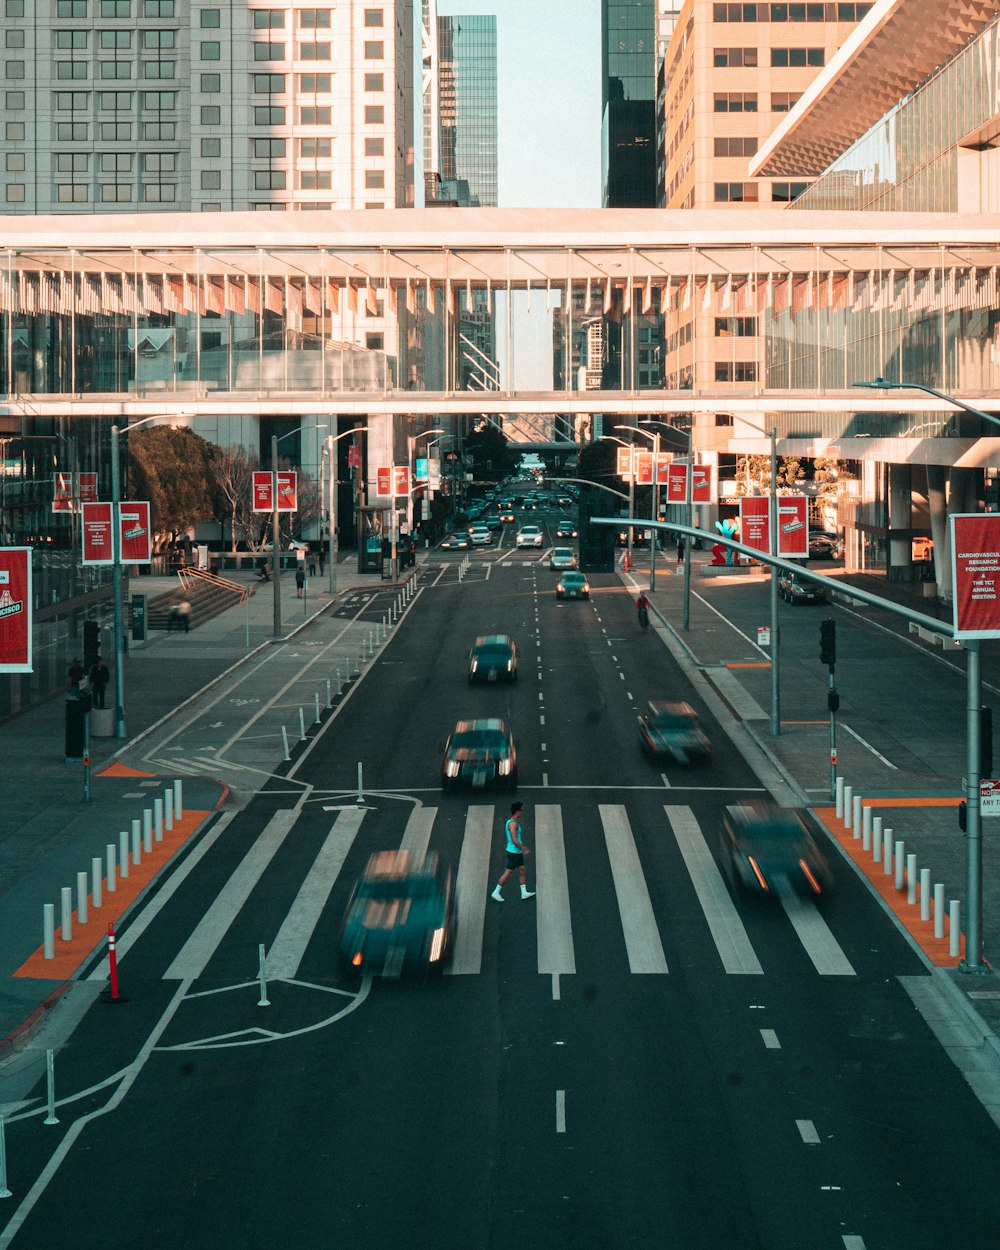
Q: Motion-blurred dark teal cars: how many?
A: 5